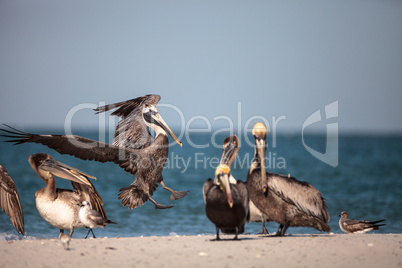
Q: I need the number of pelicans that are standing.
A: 4